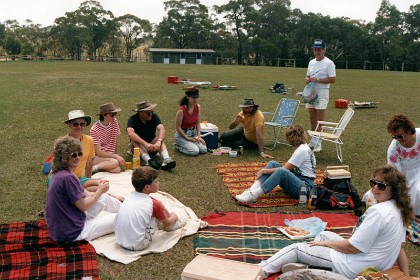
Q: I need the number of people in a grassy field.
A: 11